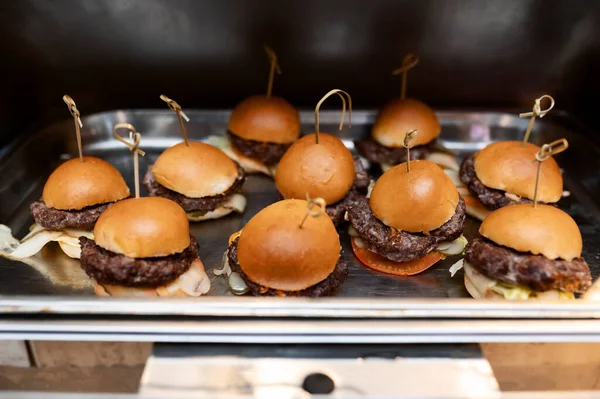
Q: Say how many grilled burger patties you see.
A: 10